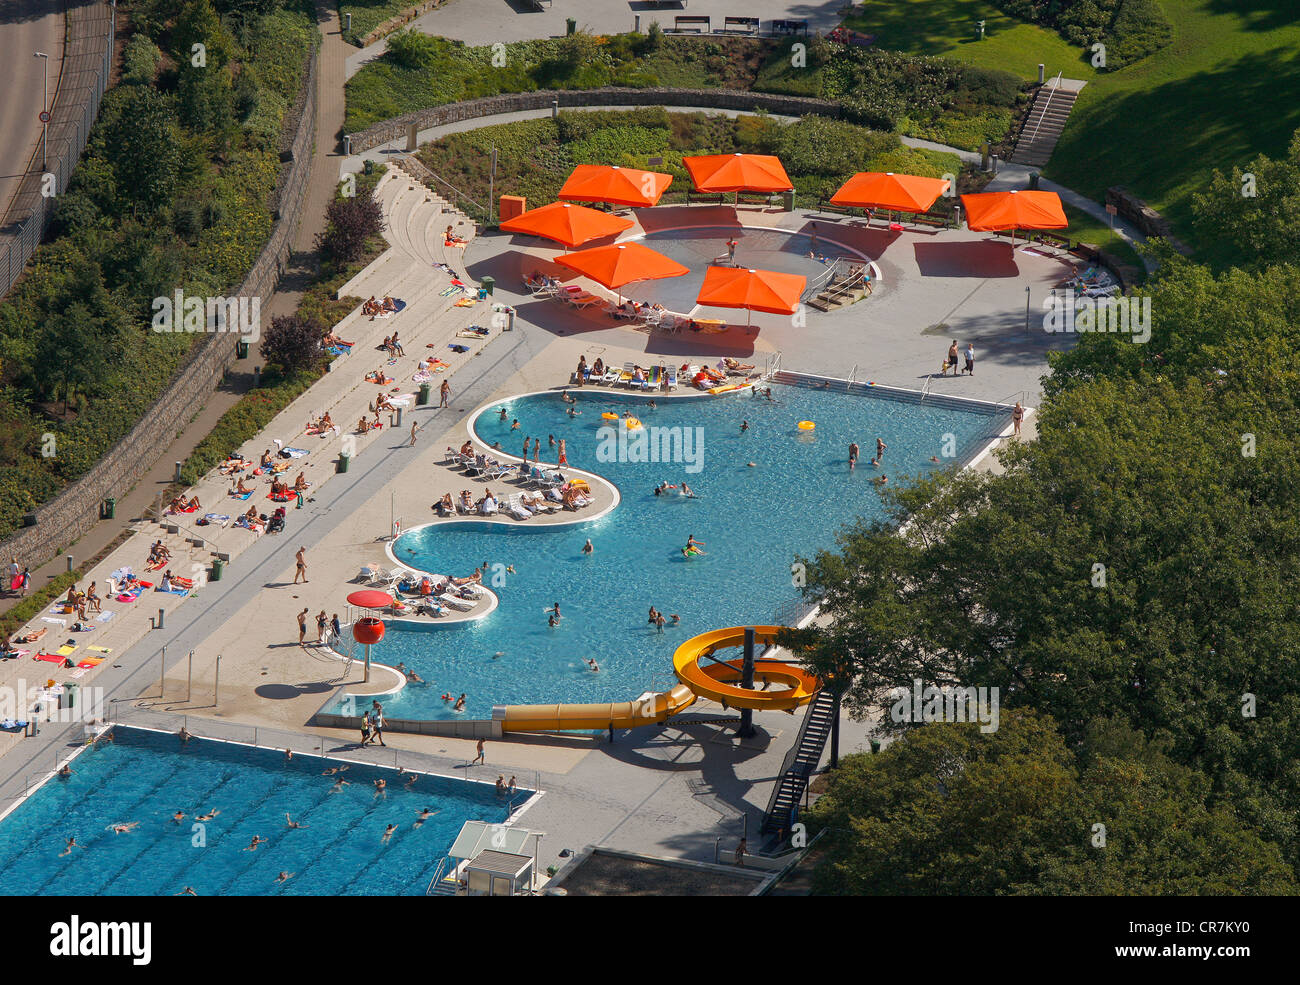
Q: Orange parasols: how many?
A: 7